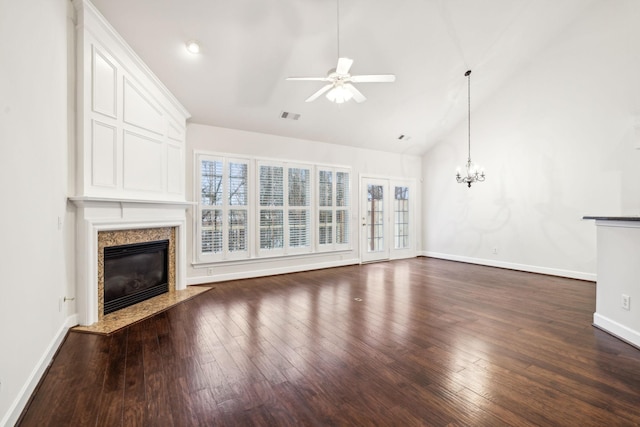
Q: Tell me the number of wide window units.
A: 3